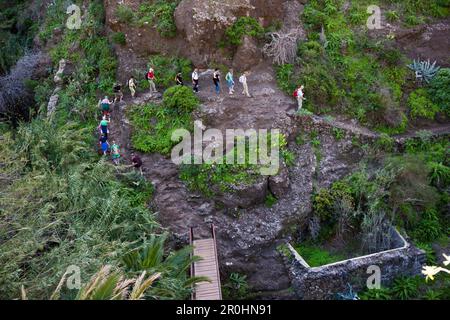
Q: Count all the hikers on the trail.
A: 14